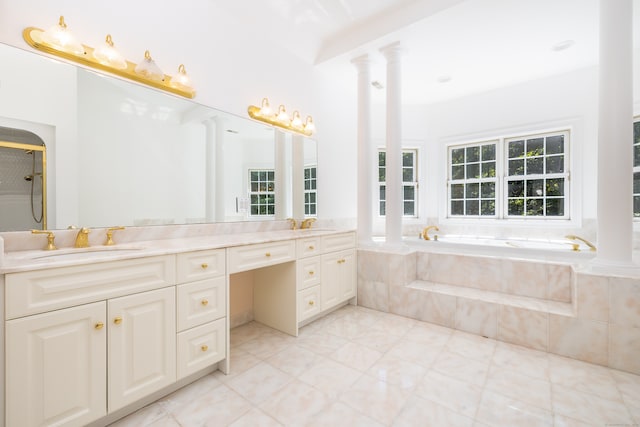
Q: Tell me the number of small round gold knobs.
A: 11